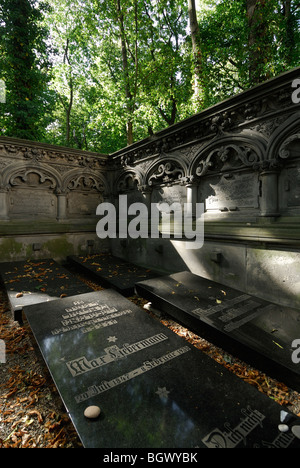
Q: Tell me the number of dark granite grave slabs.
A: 4